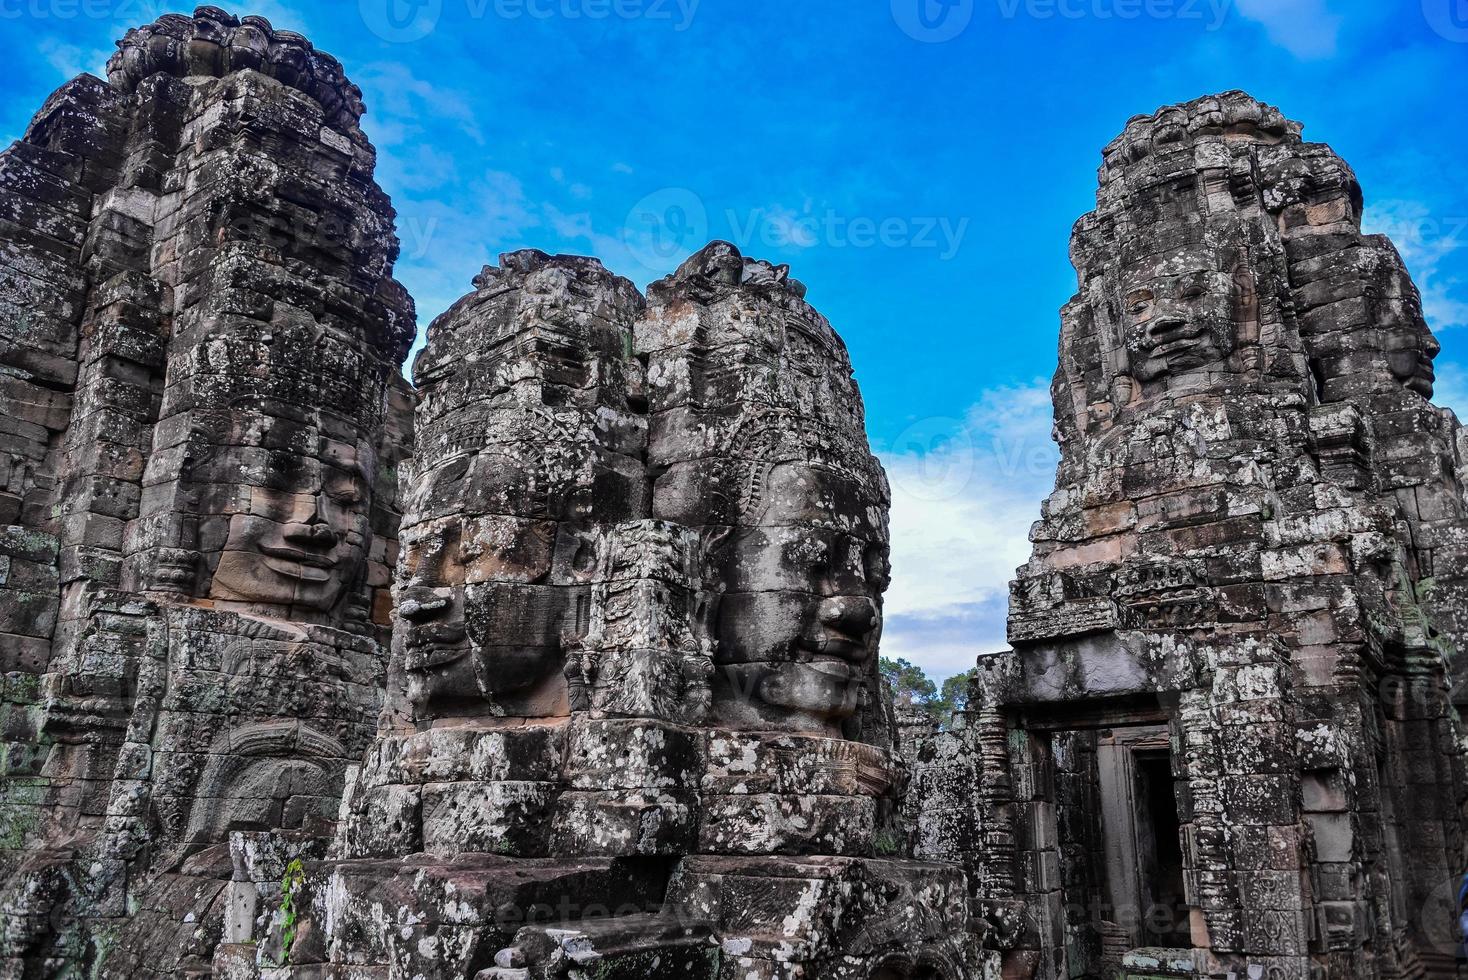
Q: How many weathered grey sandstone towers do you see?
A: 3